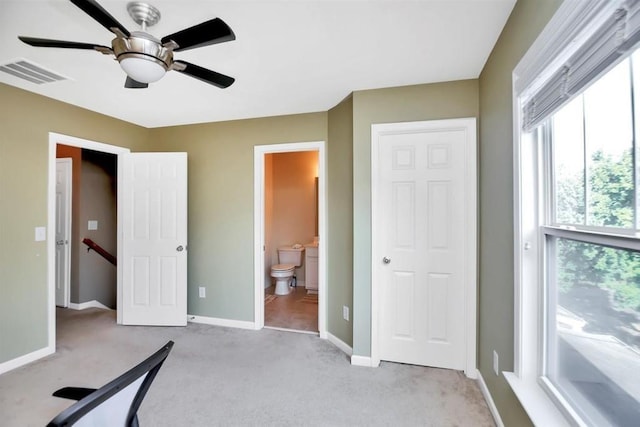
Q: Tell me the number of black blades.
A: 5